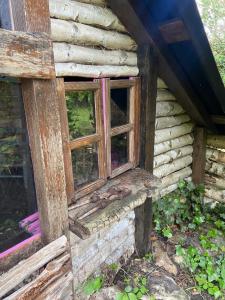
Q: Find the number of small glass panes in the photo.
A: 4